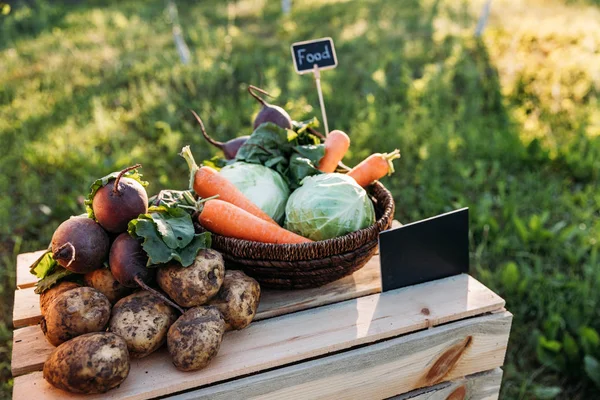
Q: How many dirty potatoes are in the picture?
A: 8